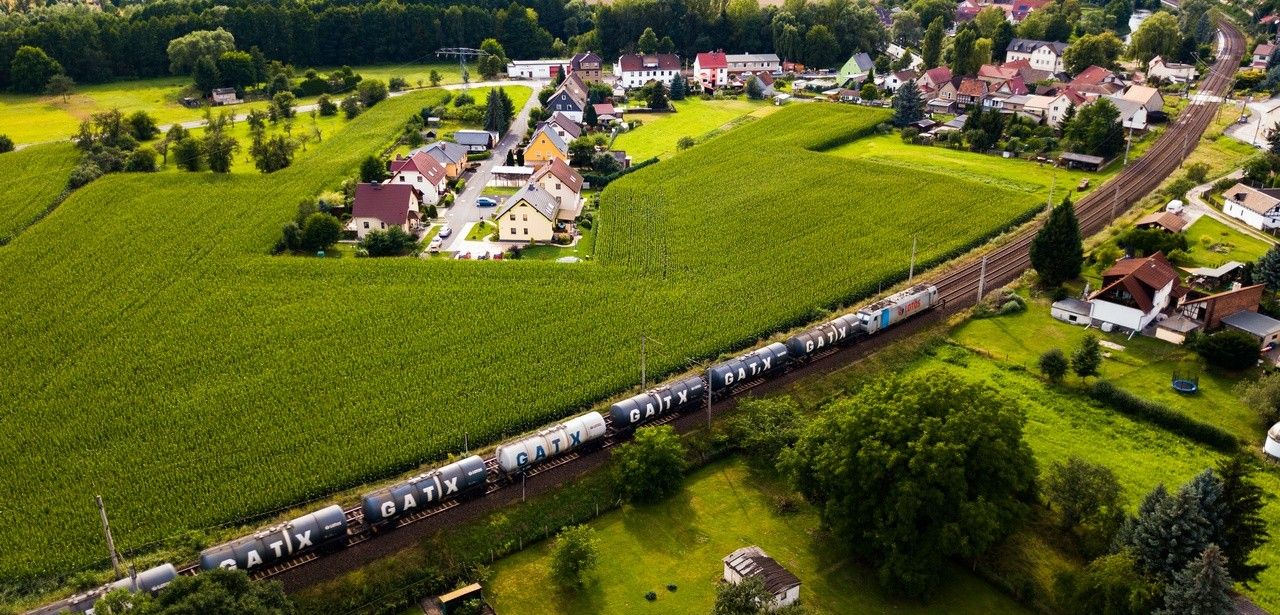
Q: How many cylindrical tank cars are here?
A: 7